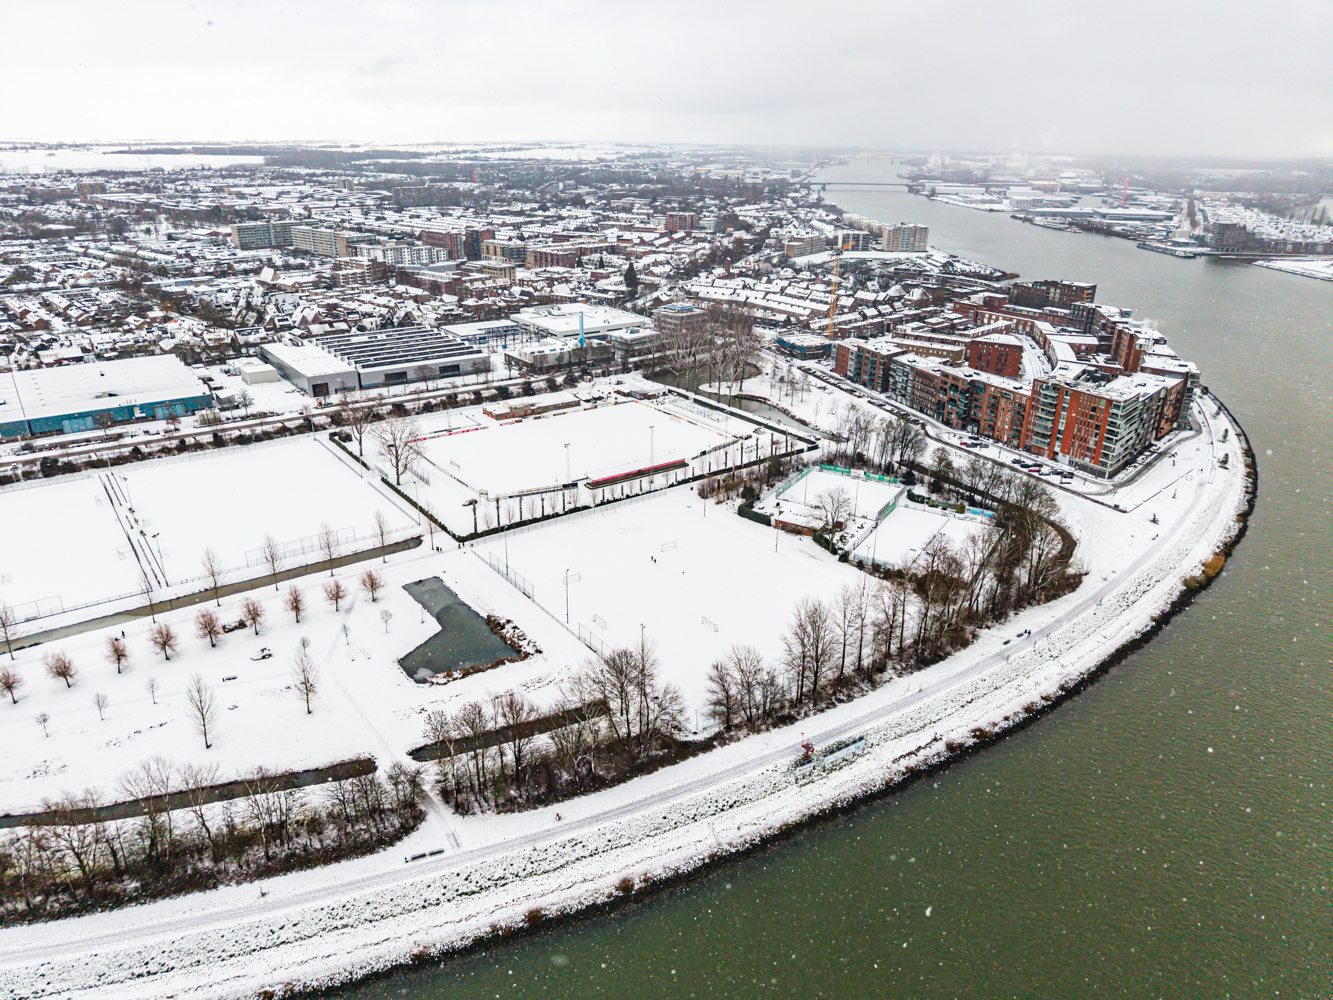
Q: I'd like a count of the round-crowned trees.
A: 9